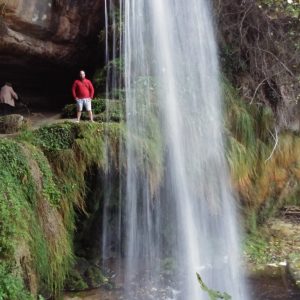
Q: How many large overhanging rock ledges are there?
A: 1